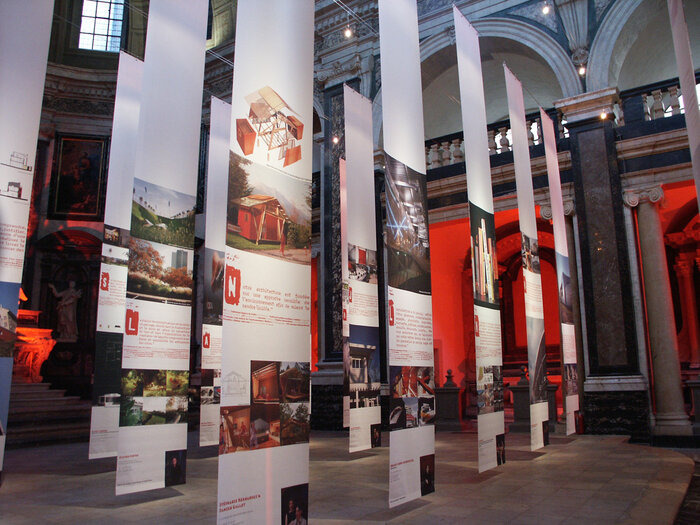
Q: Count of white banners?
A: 12